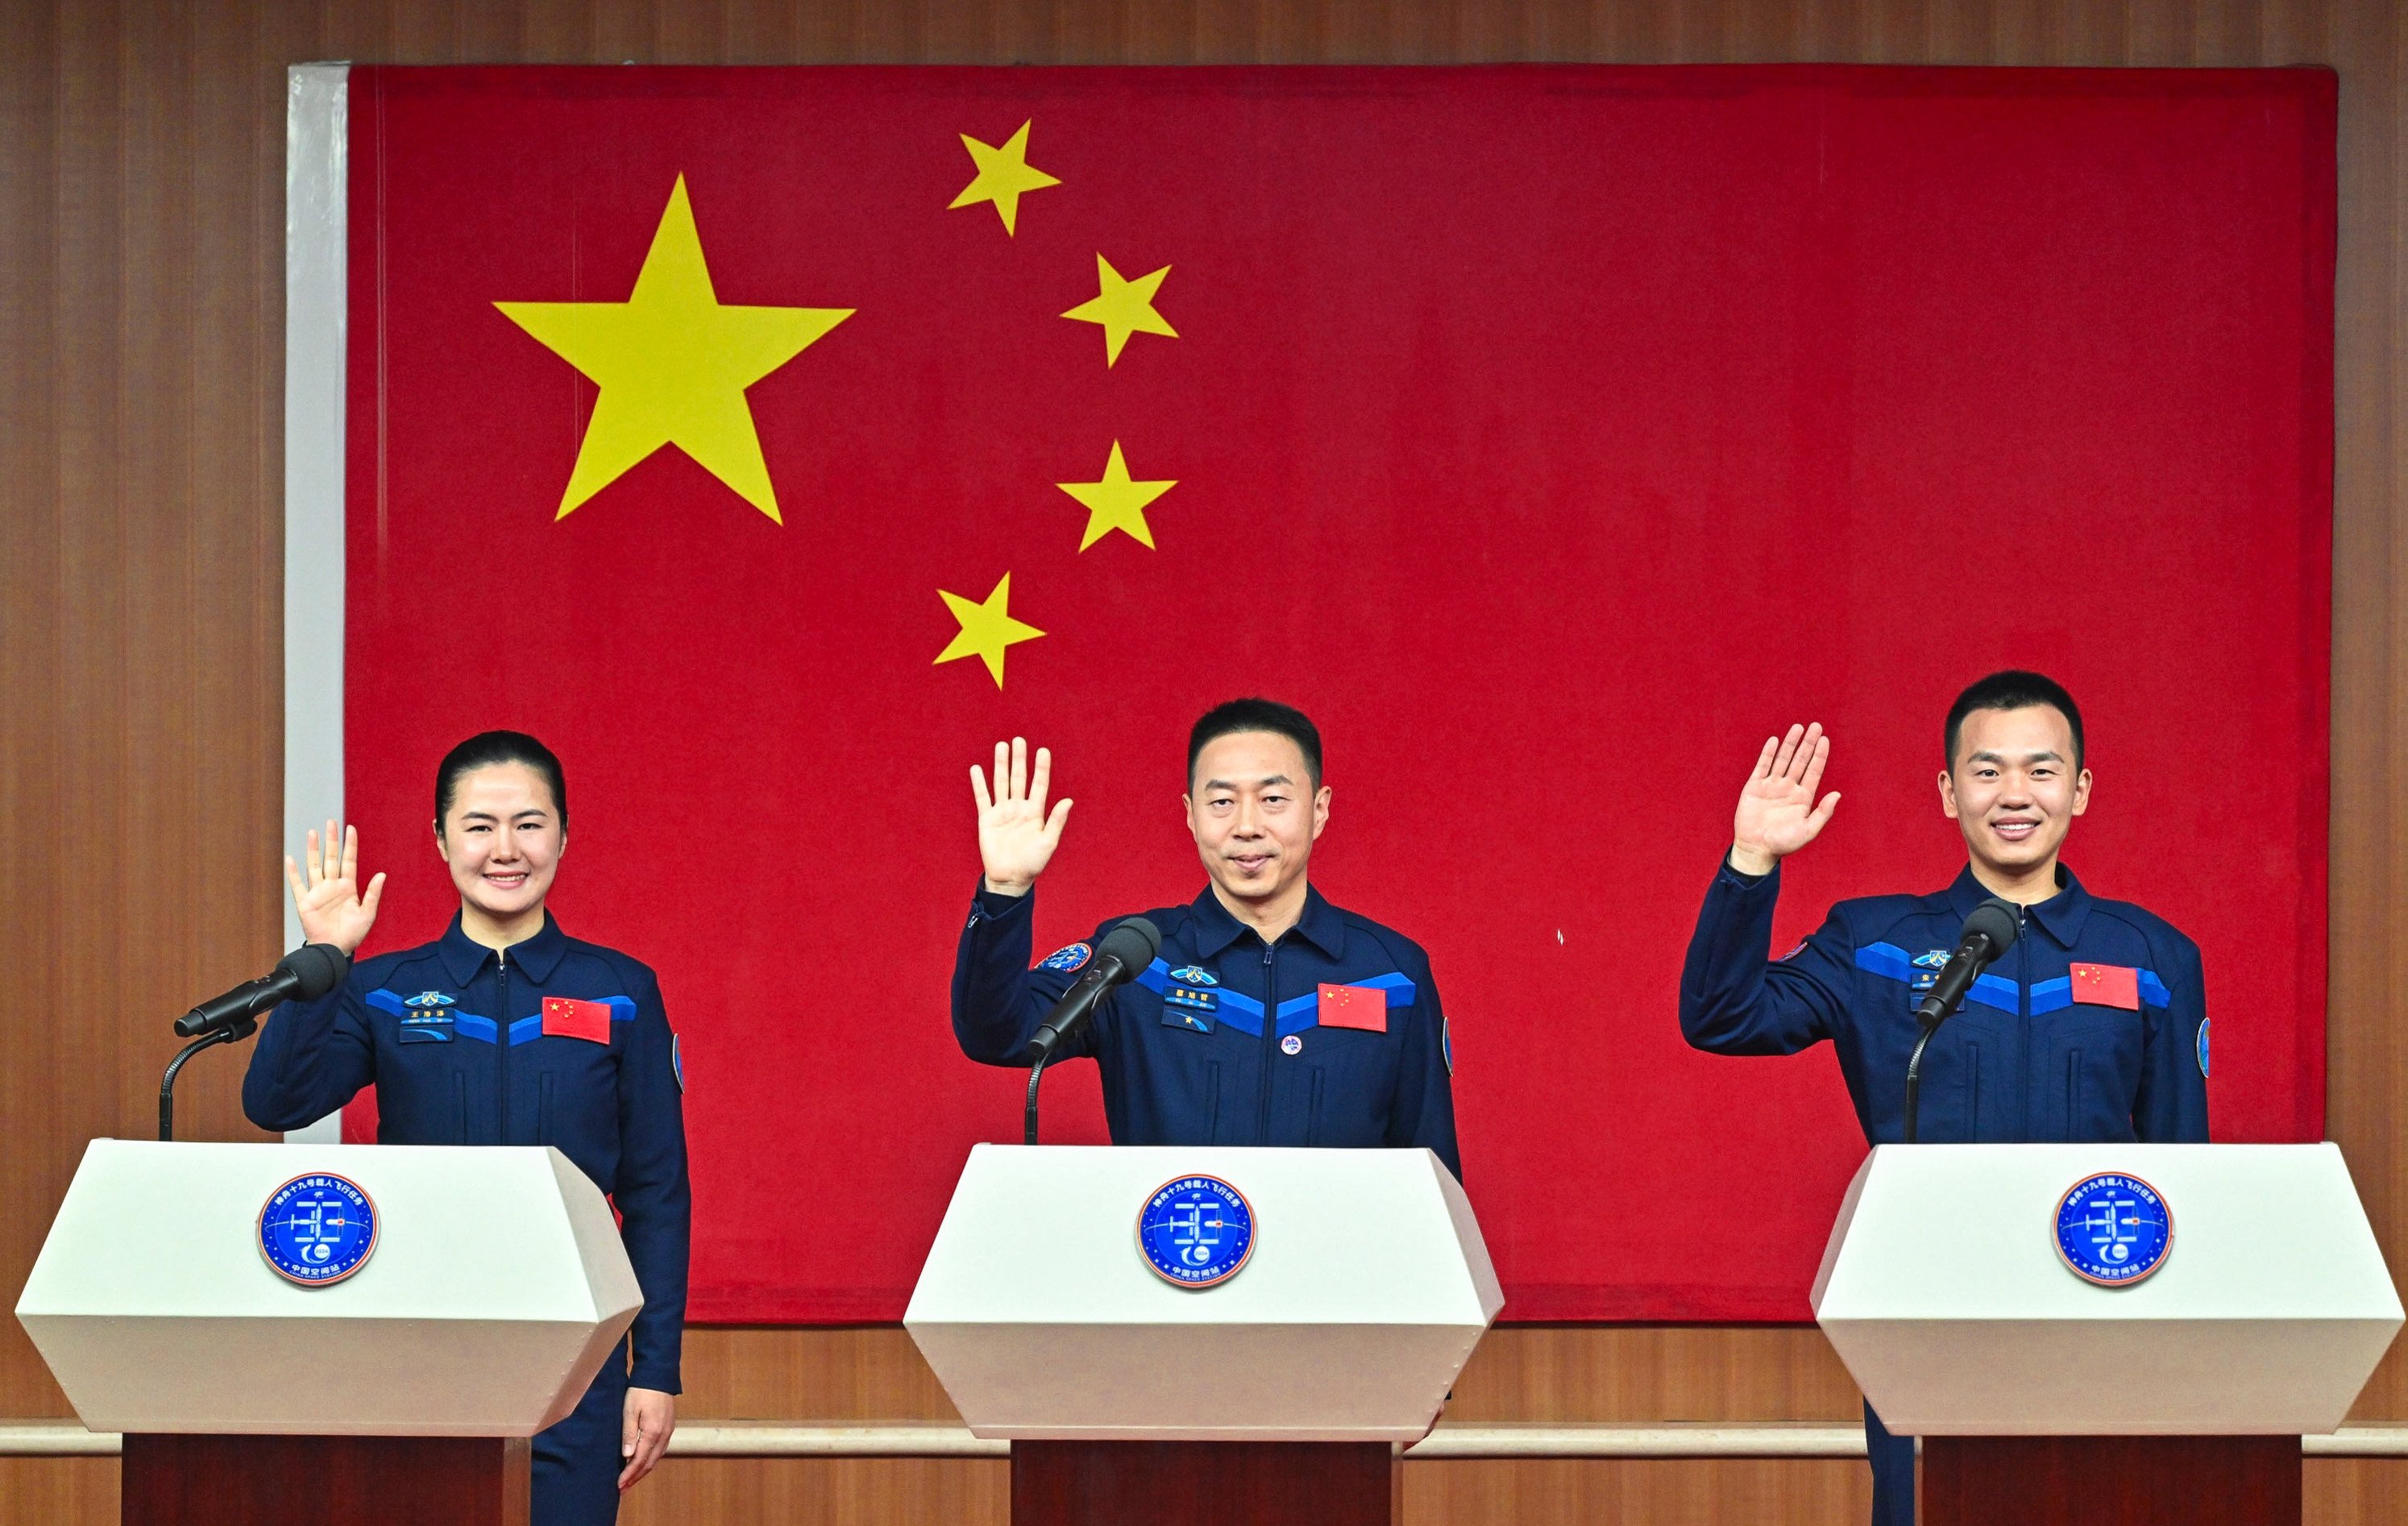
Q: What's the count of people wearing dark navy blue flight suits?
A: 3